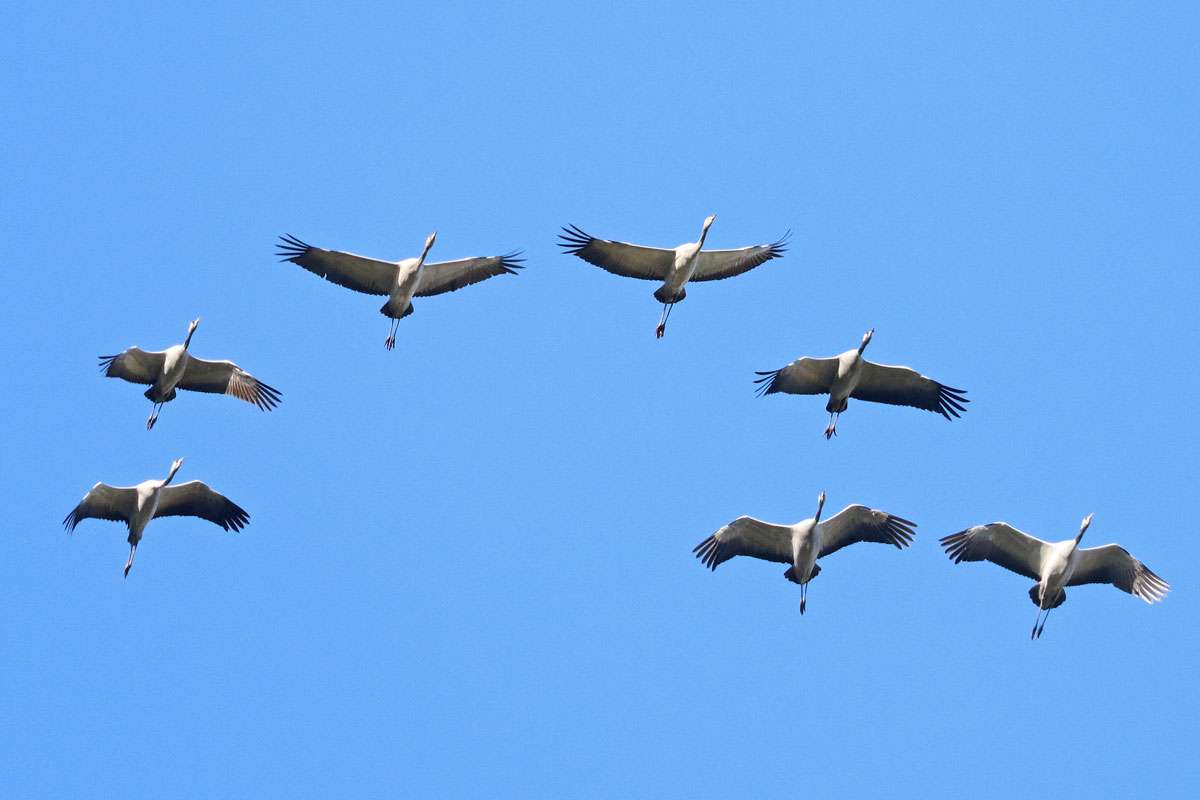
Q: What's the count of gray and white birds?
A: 7